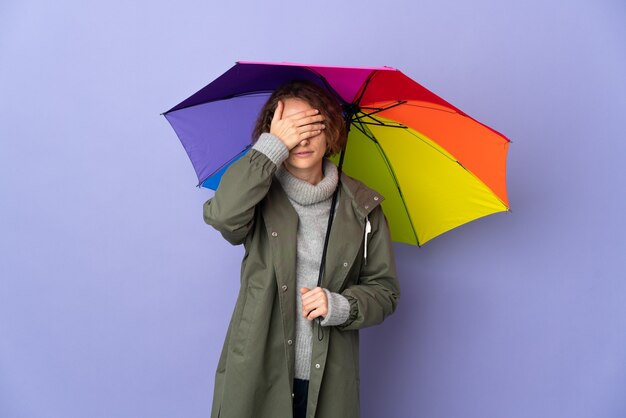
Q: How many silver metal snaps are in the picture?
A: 8